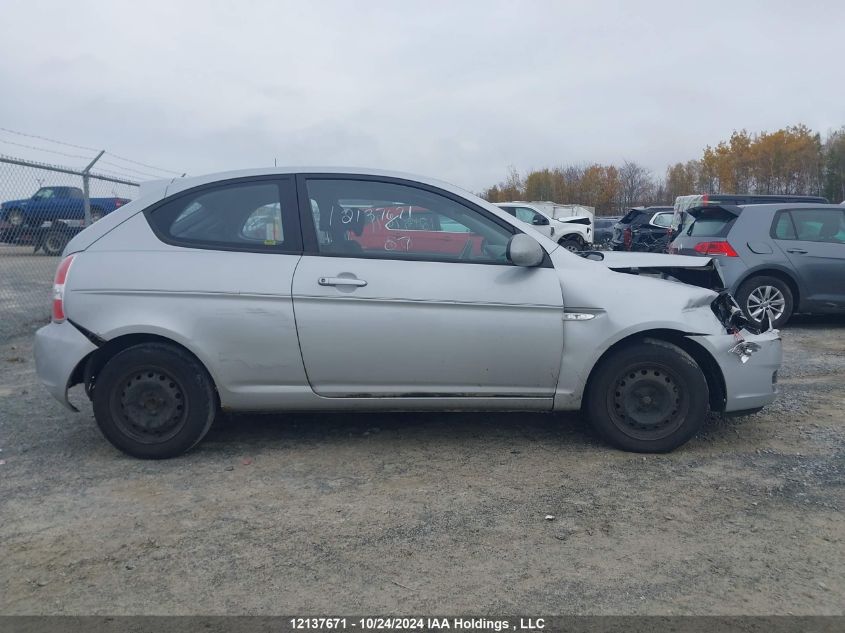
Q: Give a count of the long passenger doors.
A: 1